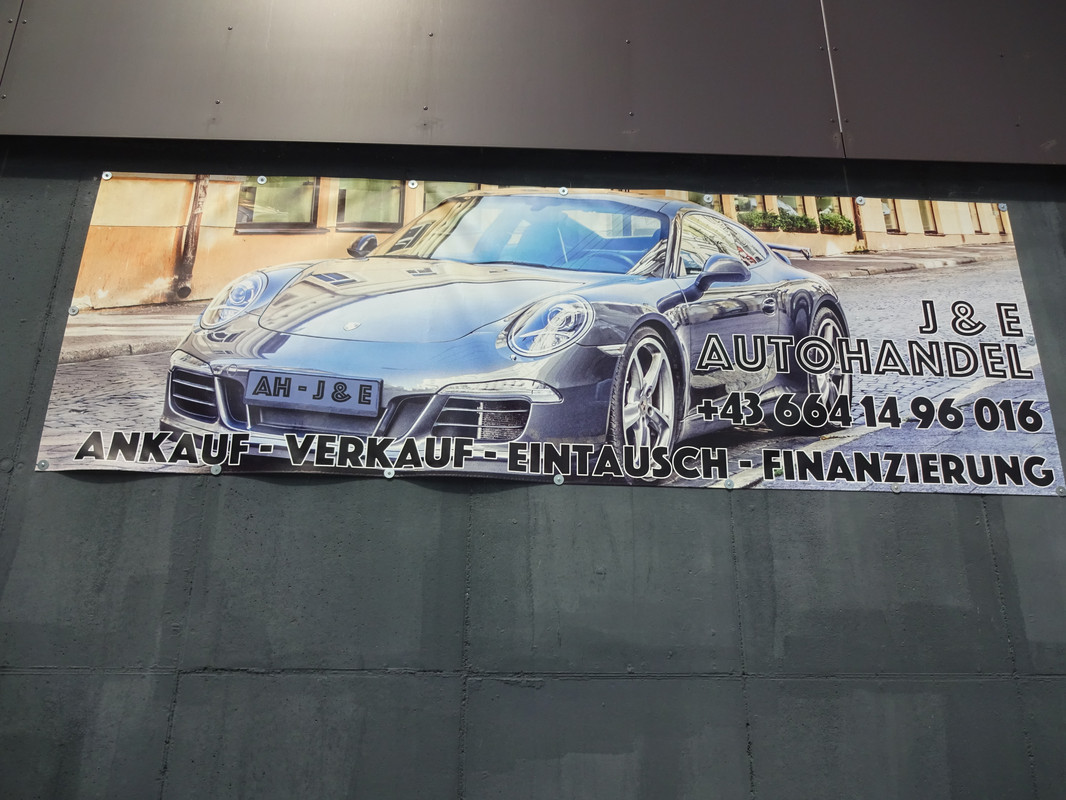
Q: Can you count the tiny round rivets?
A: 15